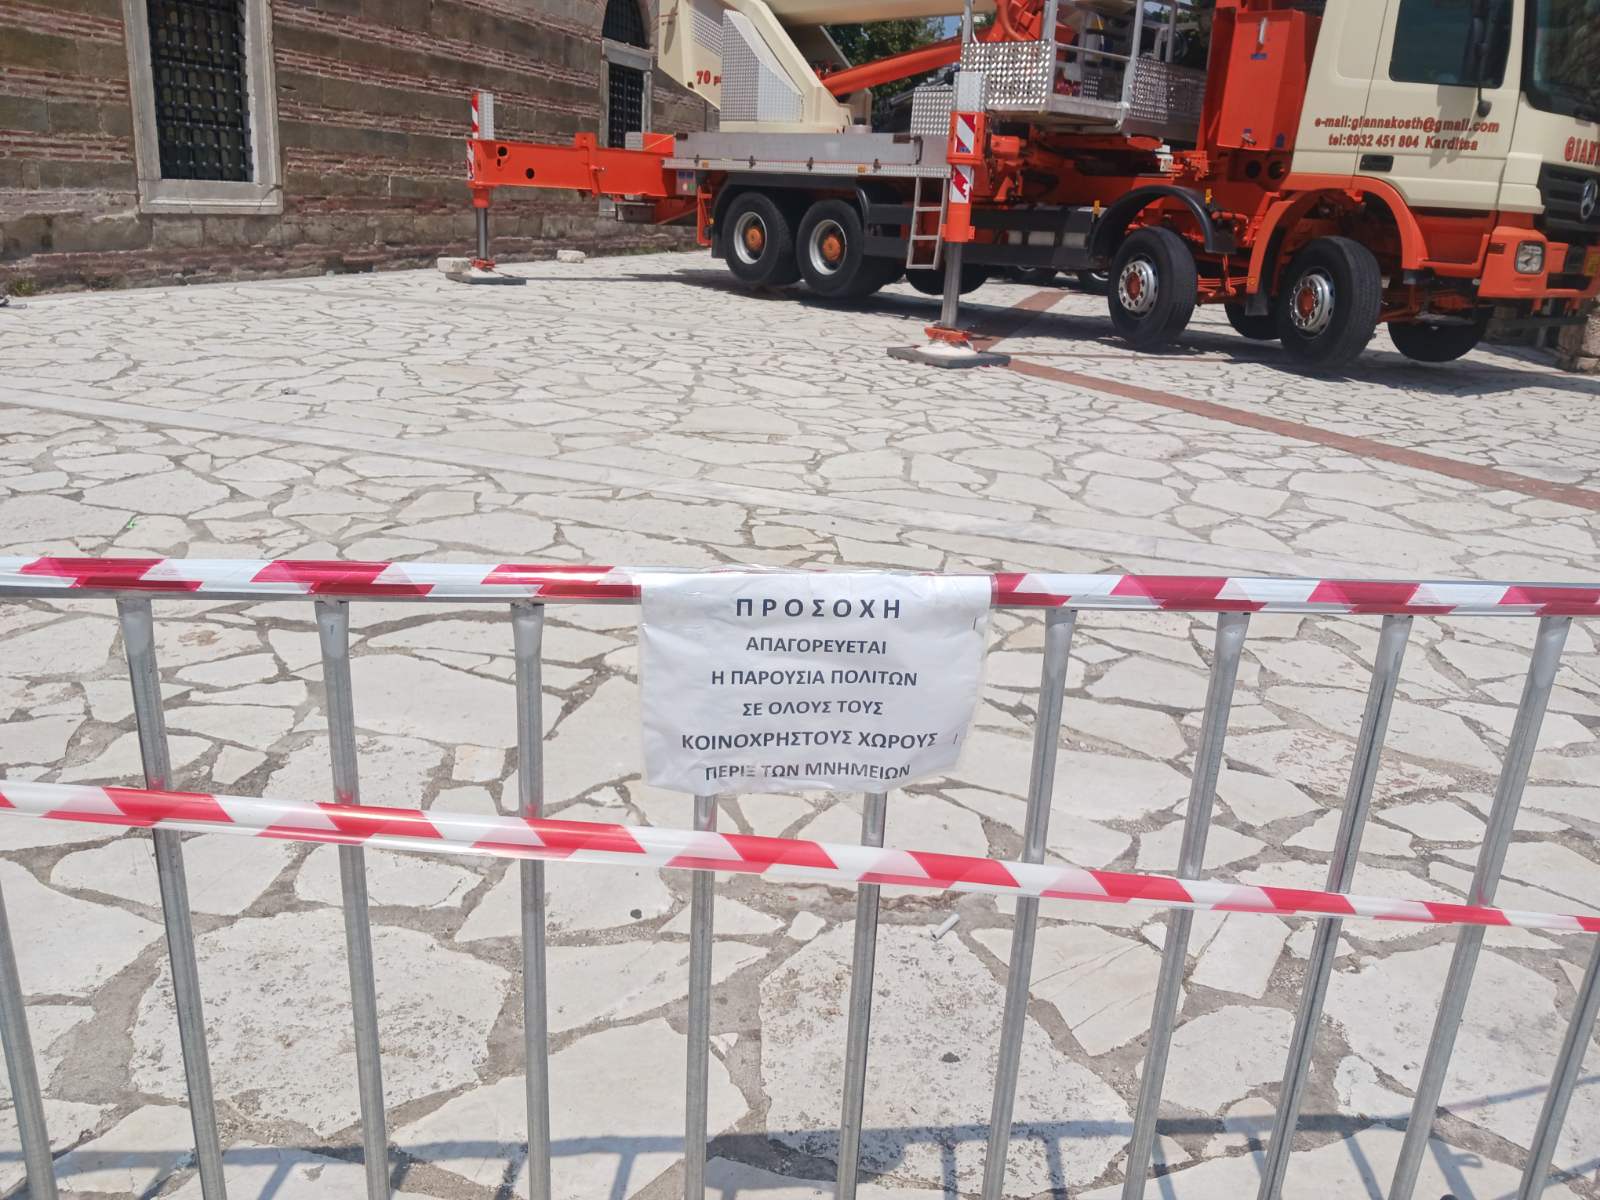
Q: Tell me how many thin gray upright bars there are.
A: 11